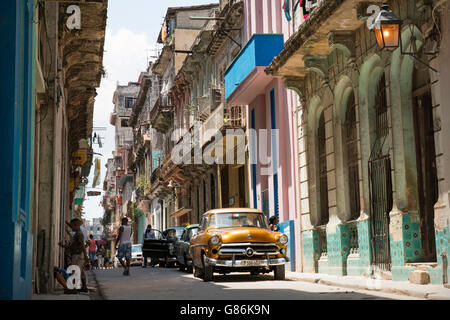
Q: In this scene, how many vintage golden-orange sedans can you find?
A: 1